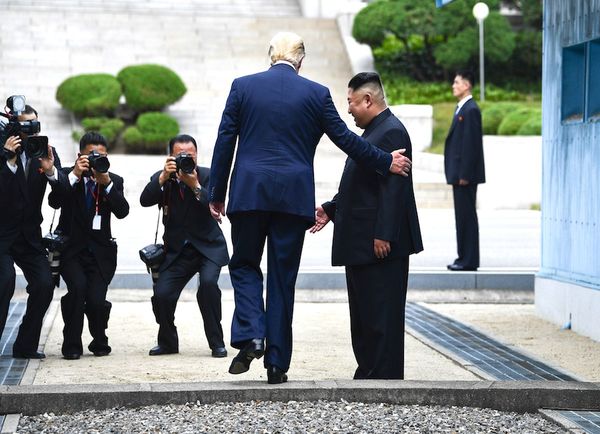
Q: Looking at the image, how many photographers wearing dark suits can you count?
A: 3